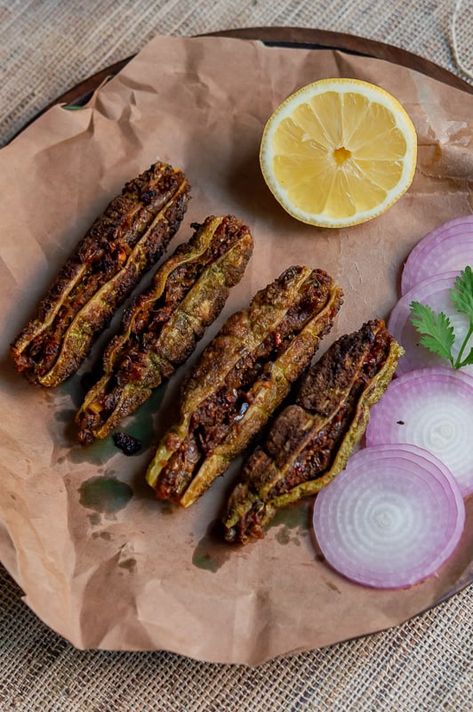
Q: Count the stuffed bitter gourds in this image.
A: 4